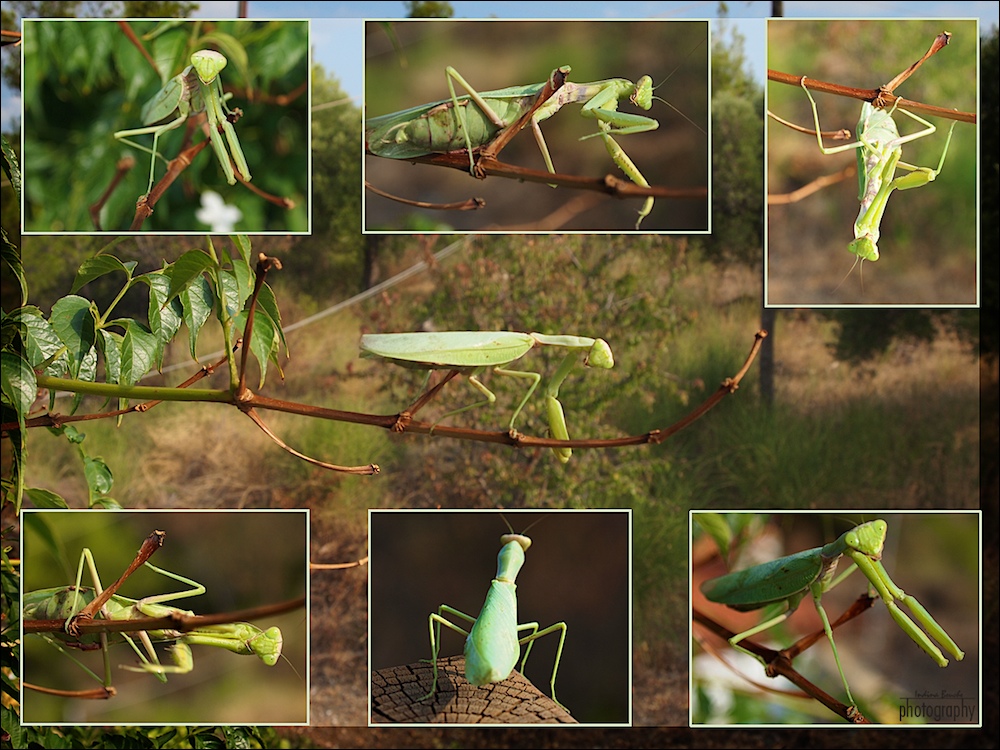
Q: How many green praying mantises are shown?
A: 7